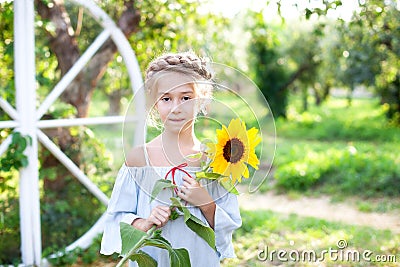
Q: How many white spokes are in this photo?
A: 6